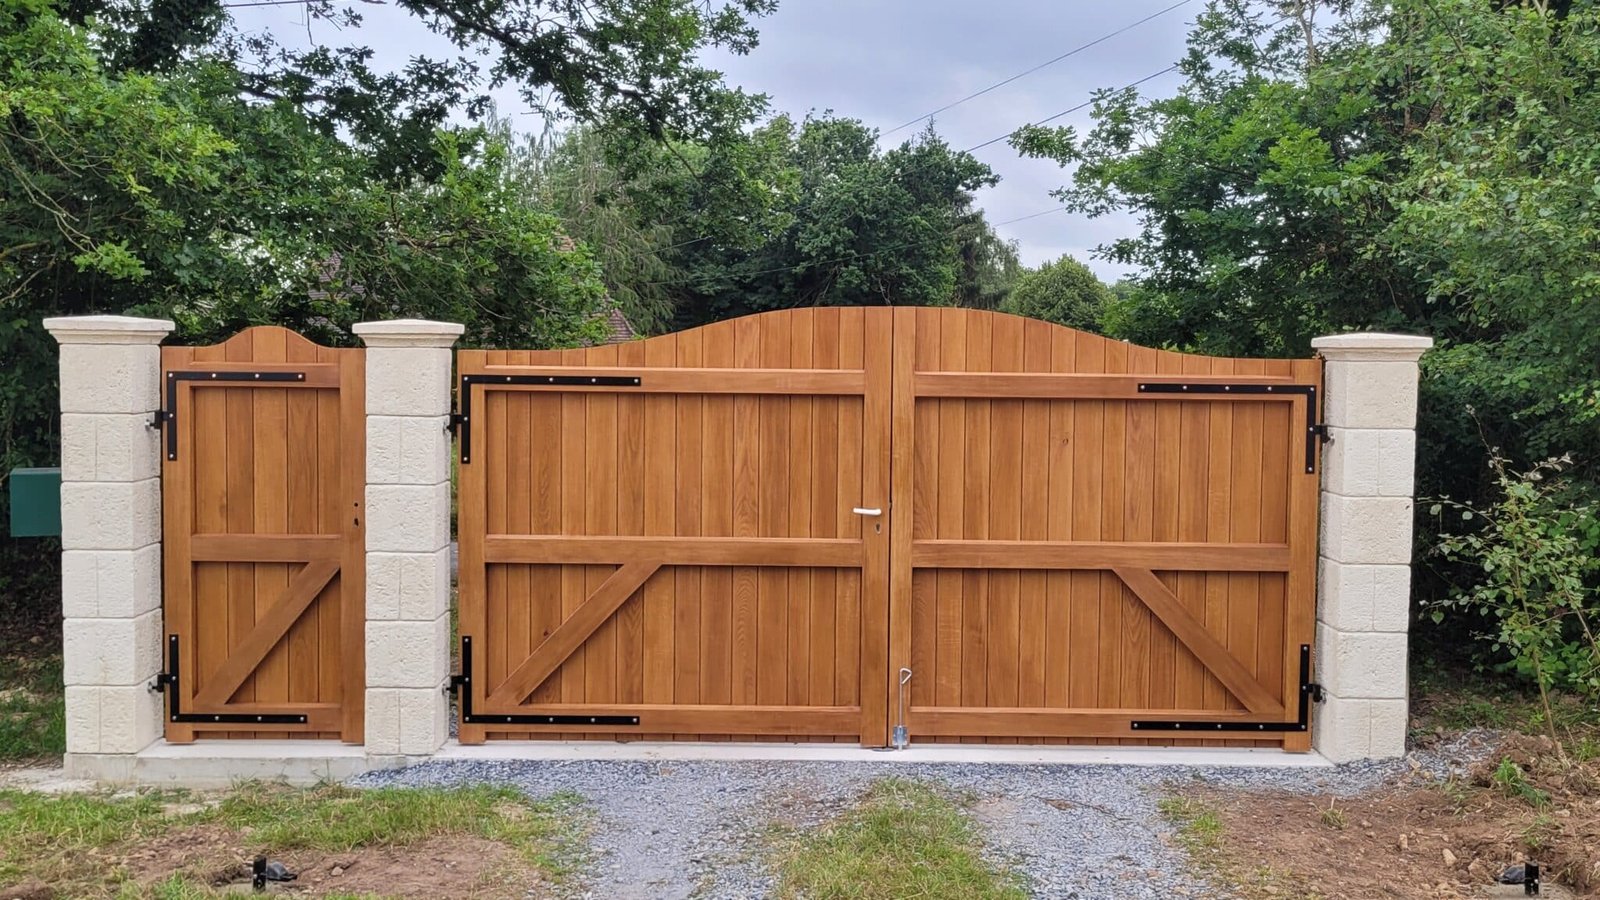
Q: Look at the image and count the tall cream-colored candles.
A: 0